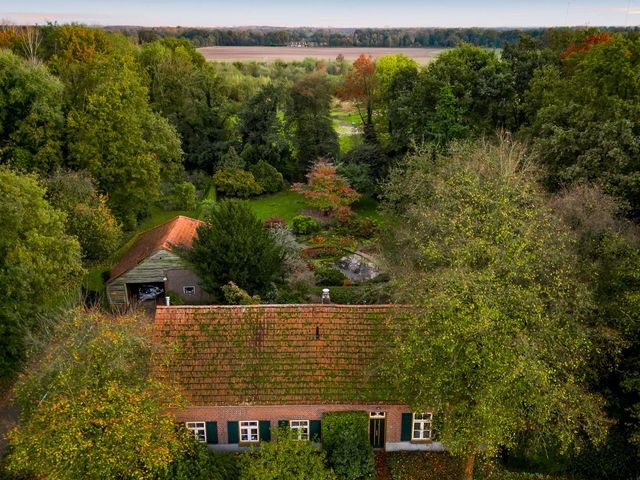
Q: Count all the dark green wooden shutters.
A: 6